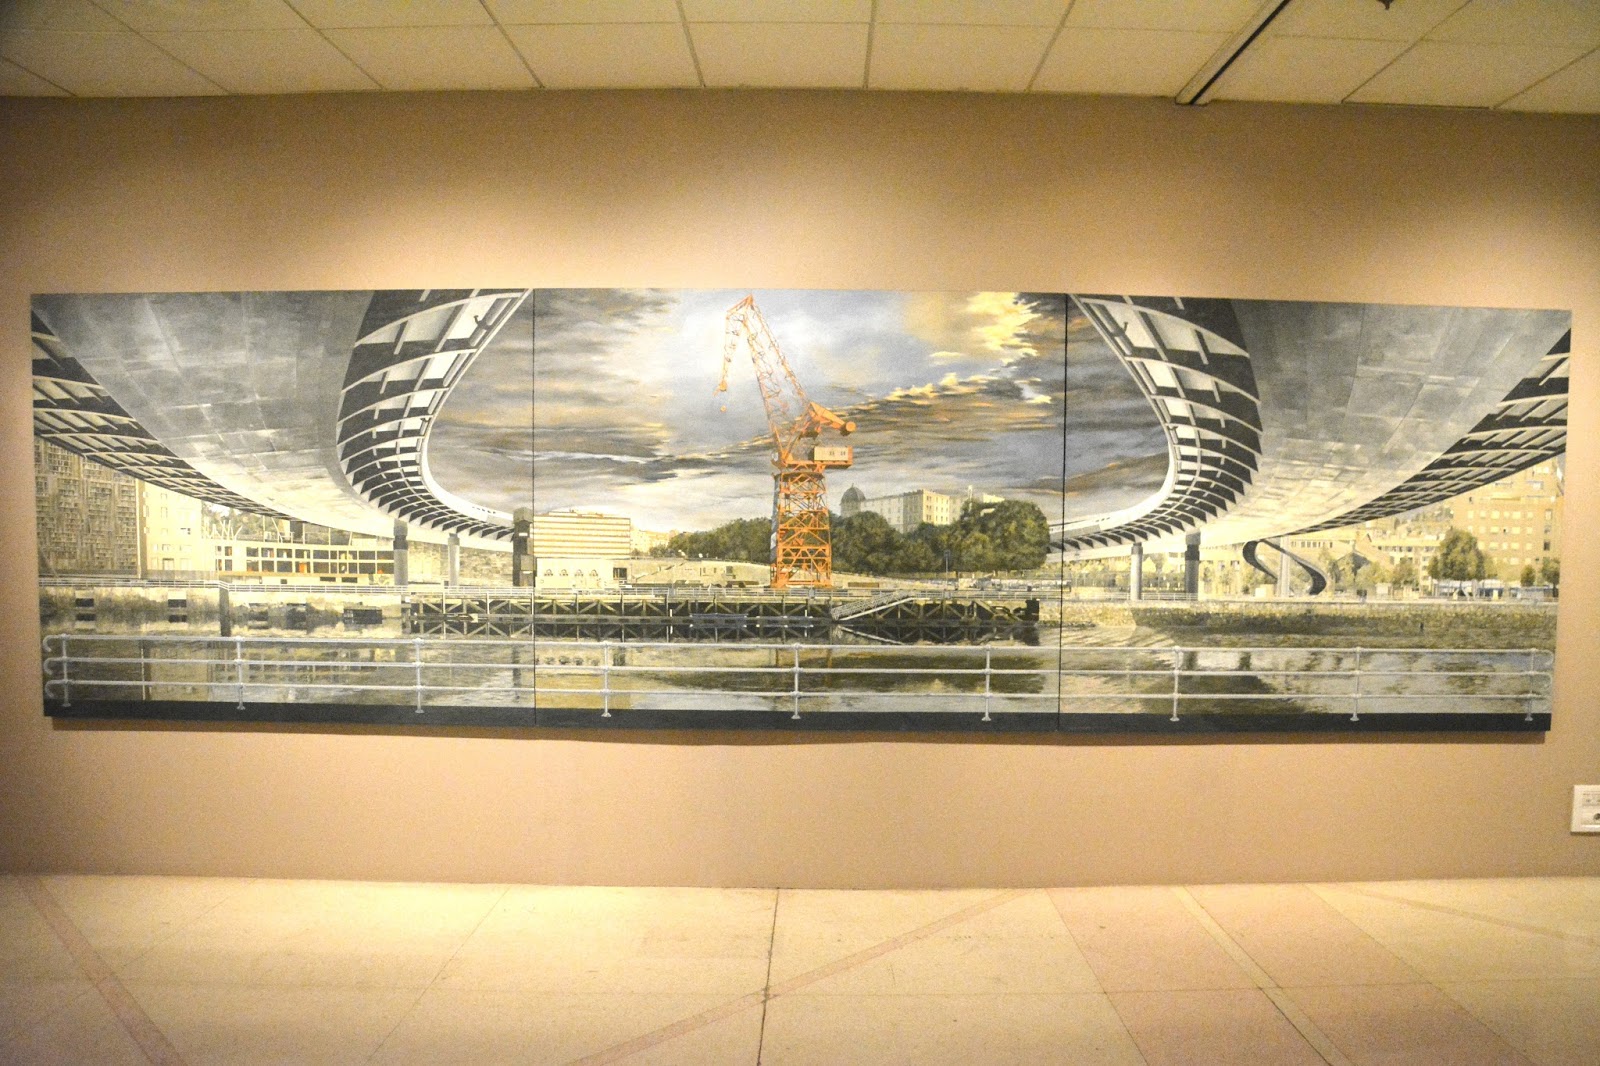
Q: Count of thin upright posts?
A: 9